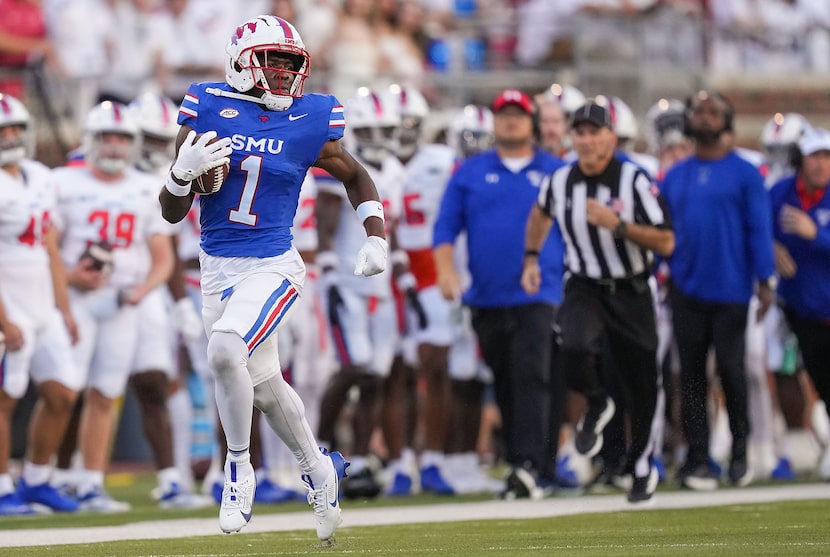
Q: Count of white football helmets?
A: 11